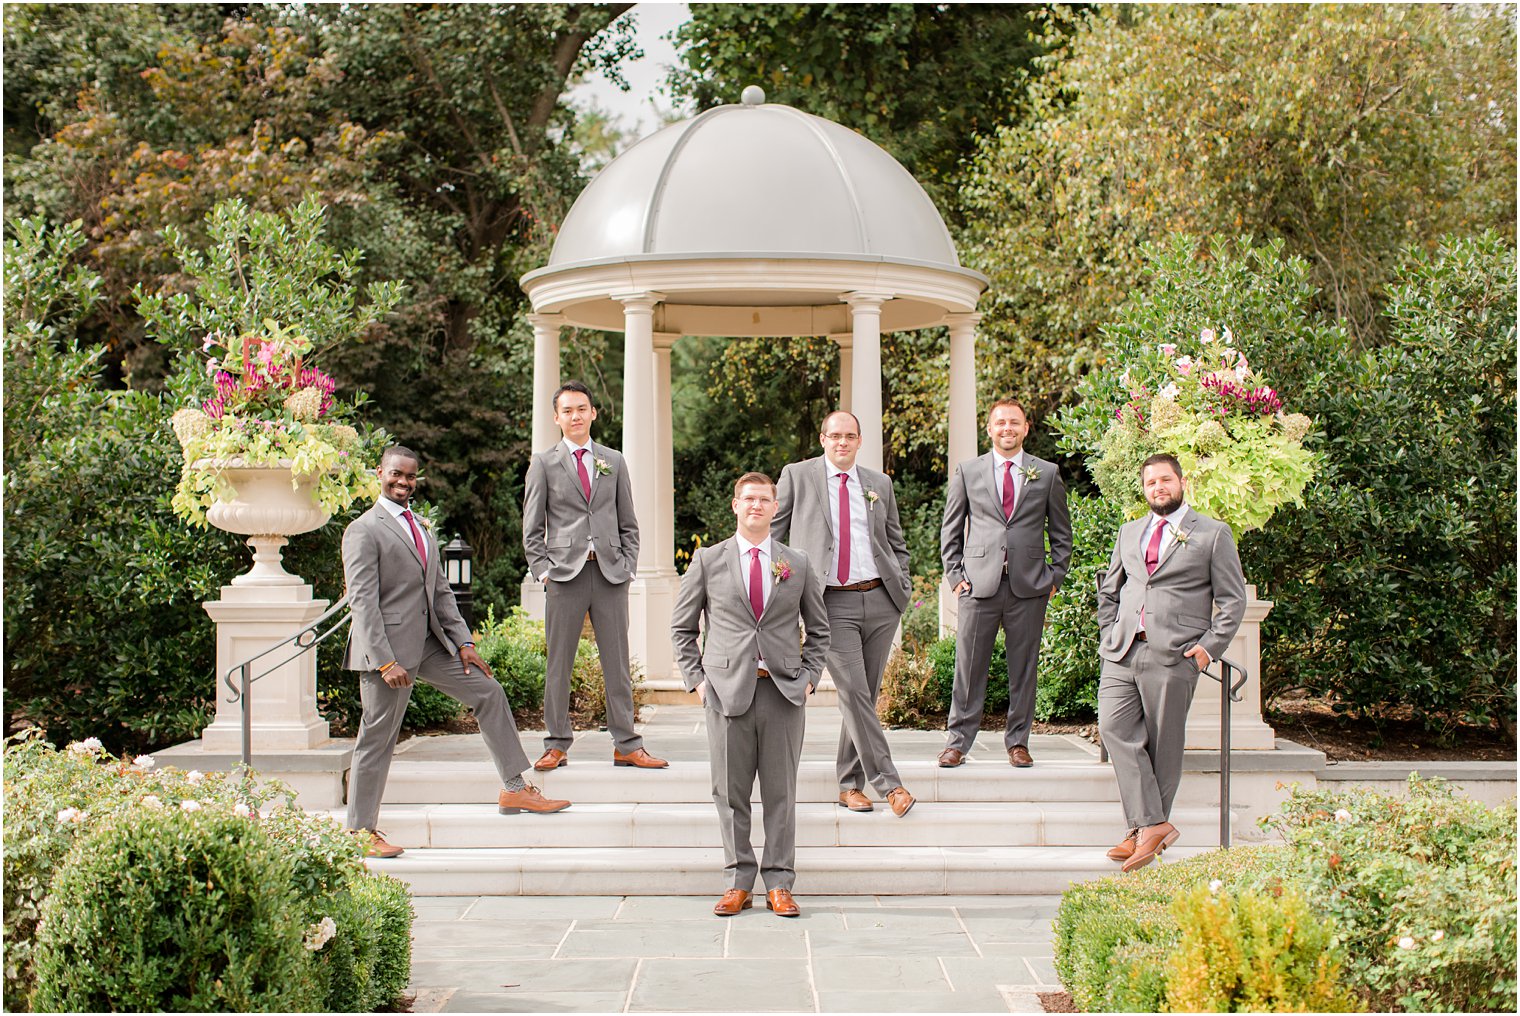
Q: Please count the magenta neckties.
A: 6